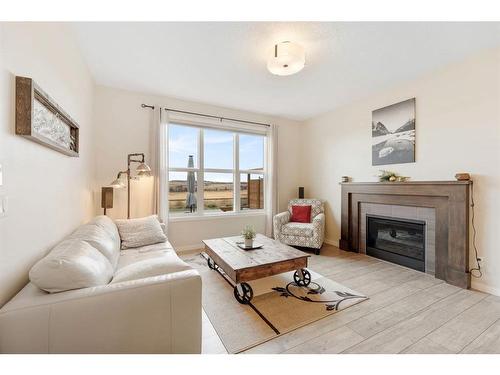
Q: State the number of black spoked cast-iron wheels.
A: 3